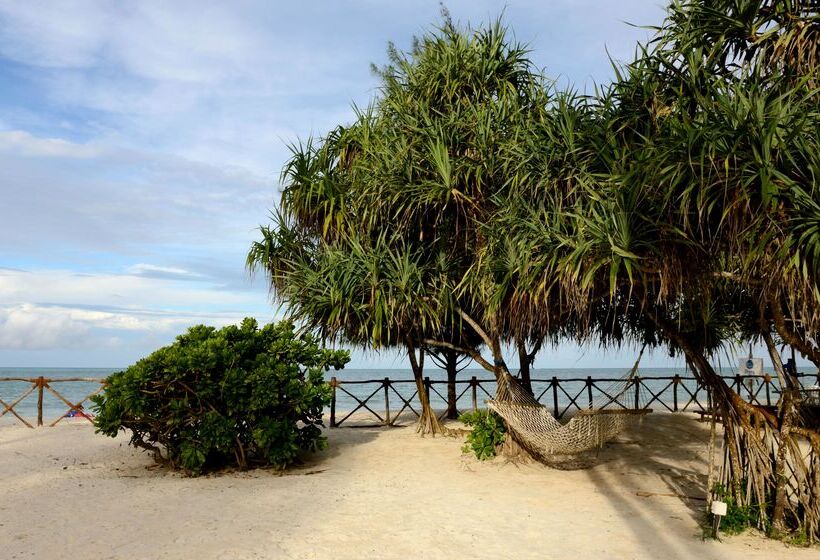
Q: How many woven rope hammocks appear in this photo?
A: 1